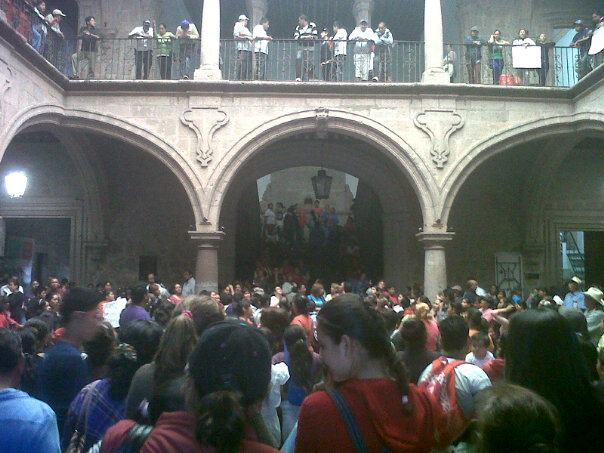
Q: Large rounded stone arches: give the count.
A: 3